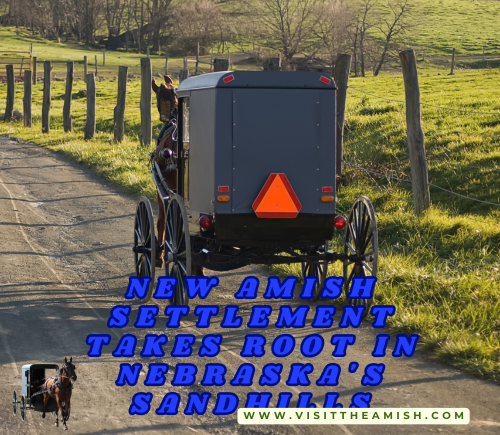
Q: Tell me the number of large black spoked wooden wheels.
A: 4